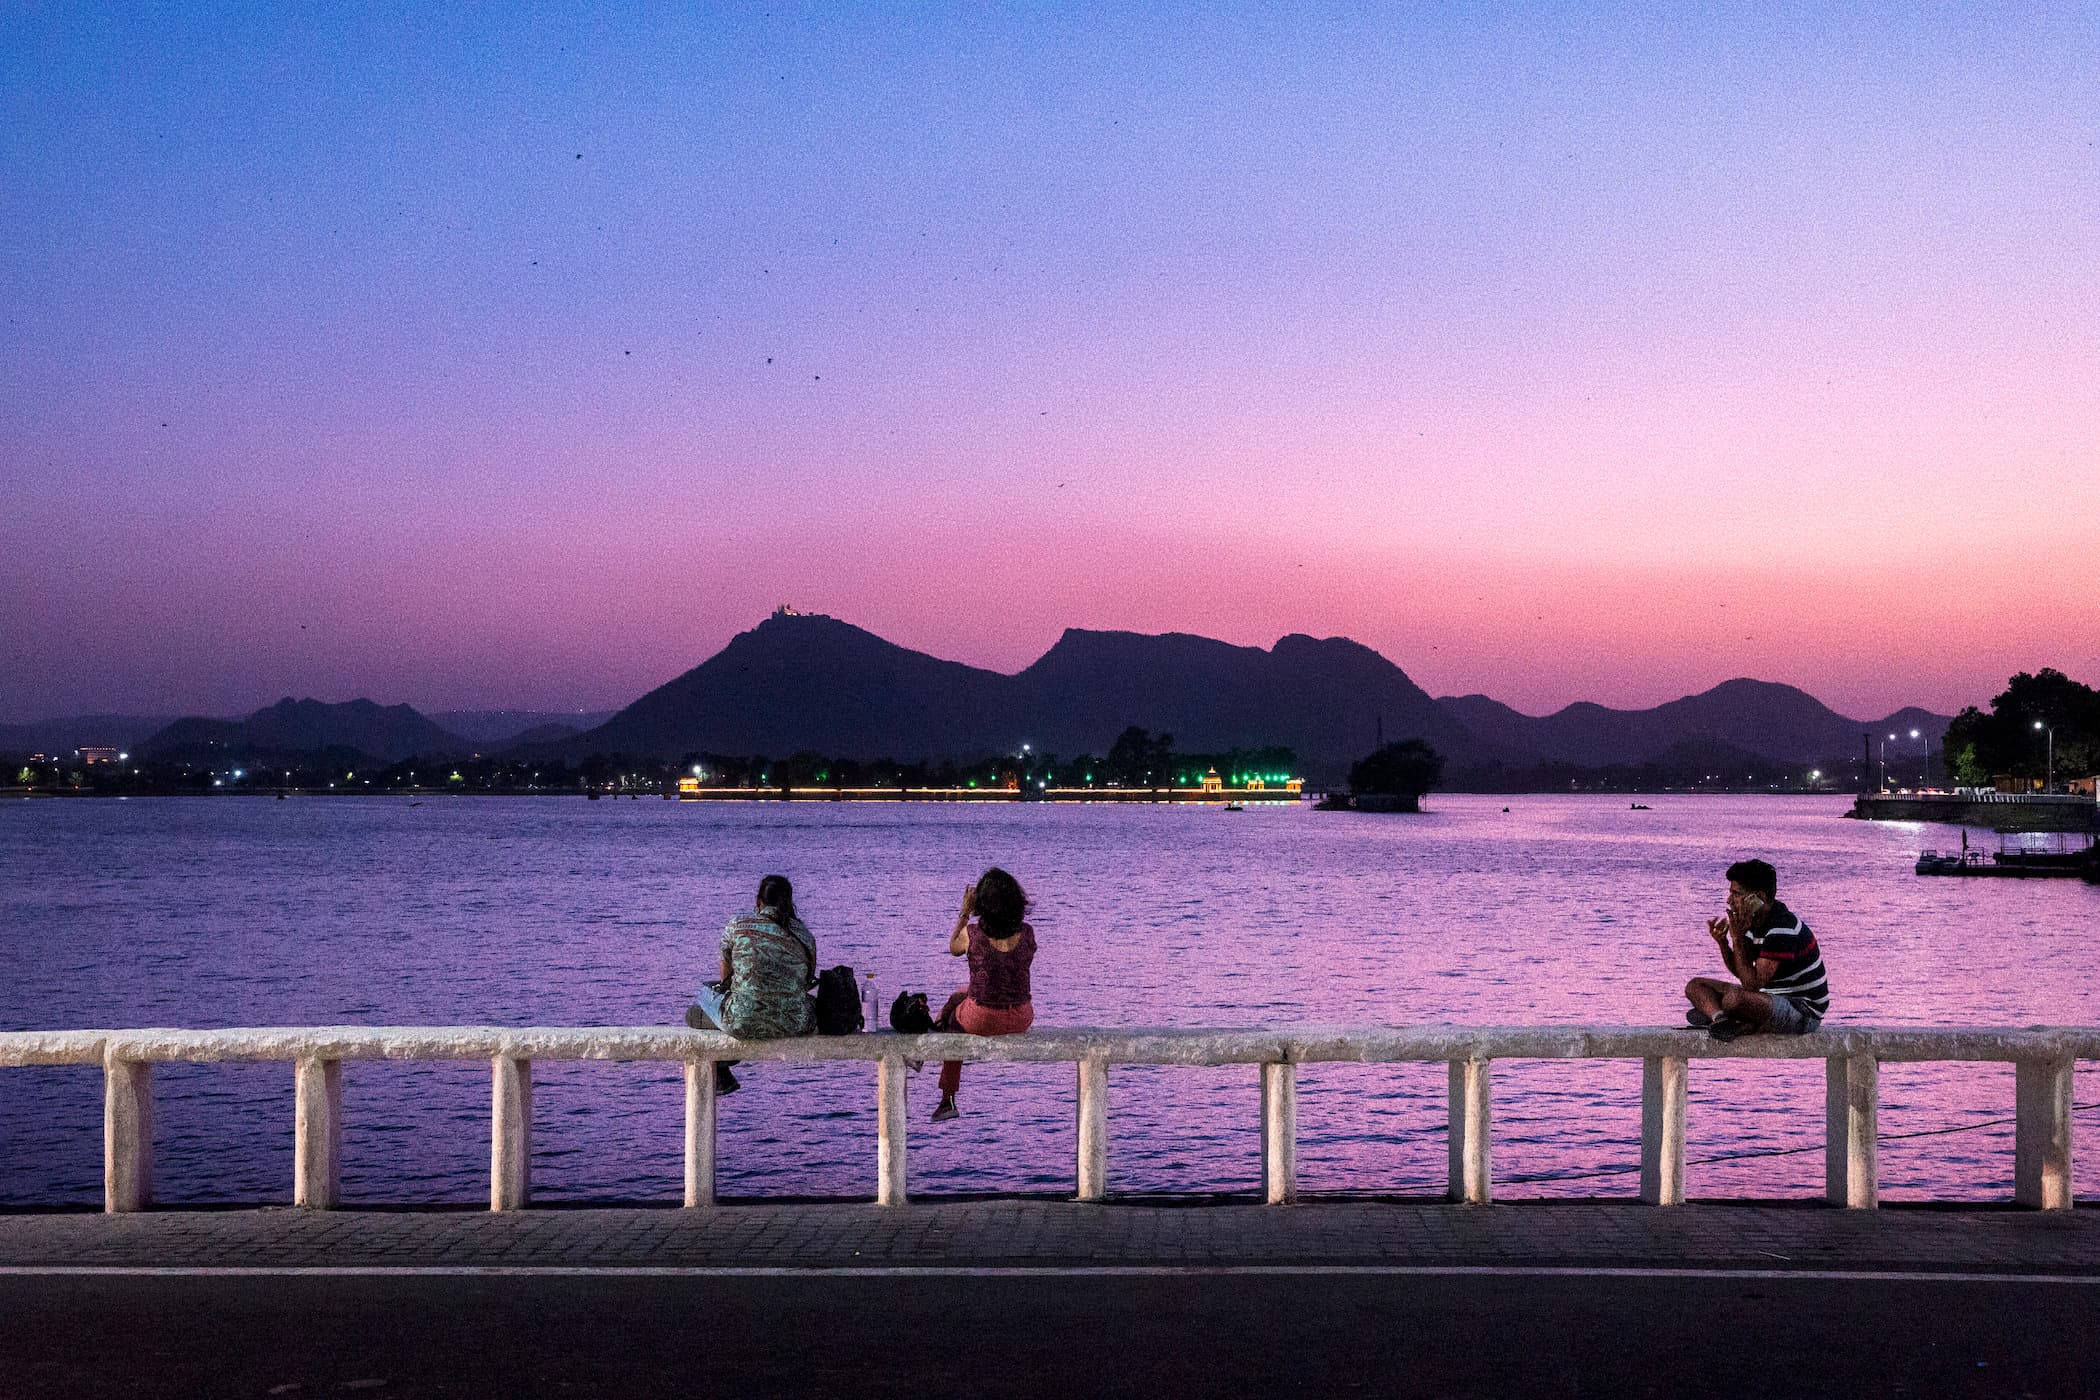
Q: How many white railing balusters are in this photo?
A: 11